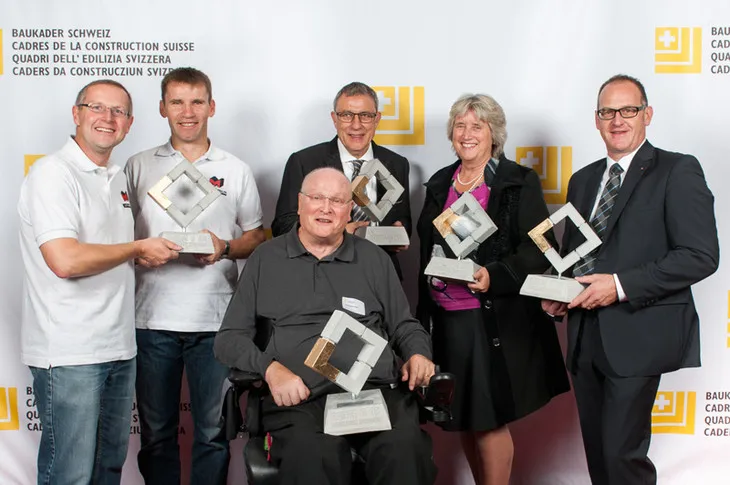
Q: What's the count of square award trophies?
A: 5